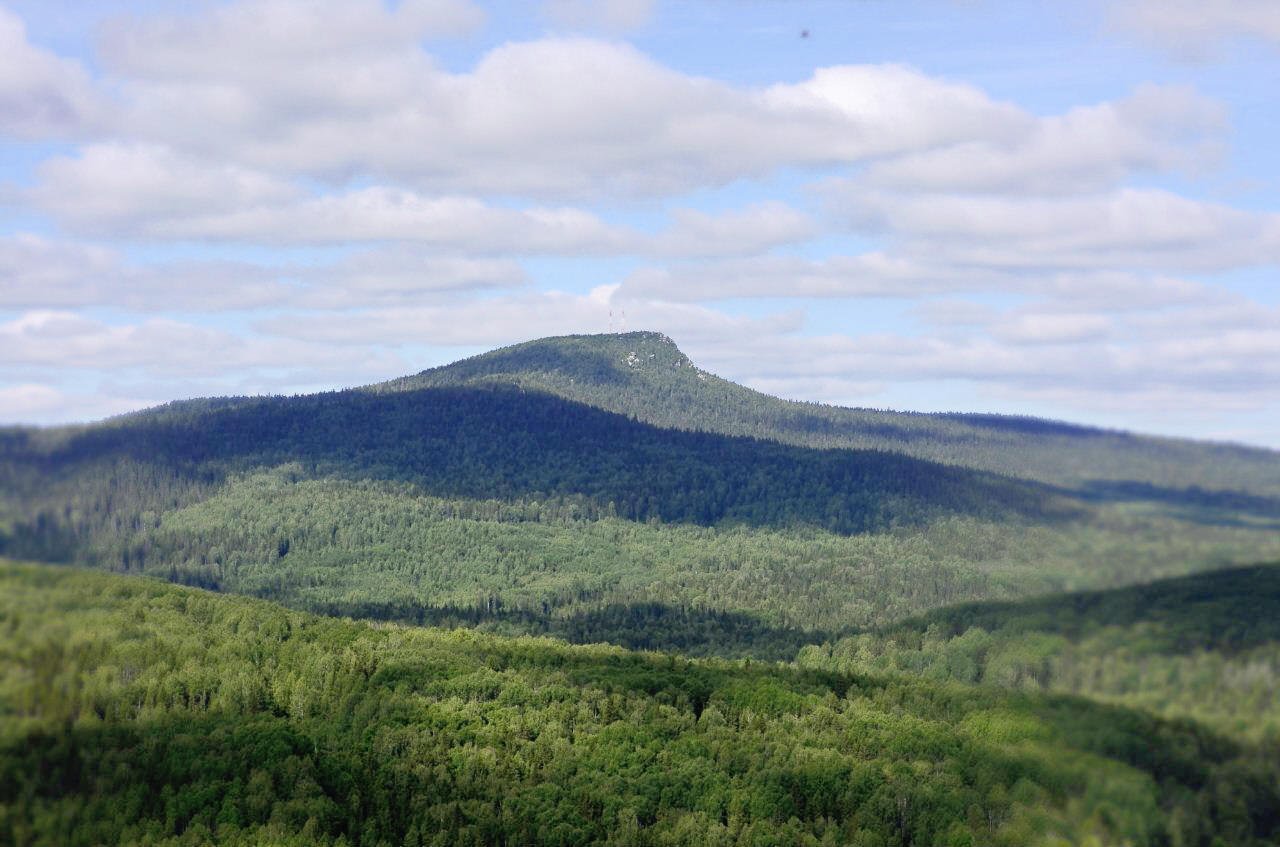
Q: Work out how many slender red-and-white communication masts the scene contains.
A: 2